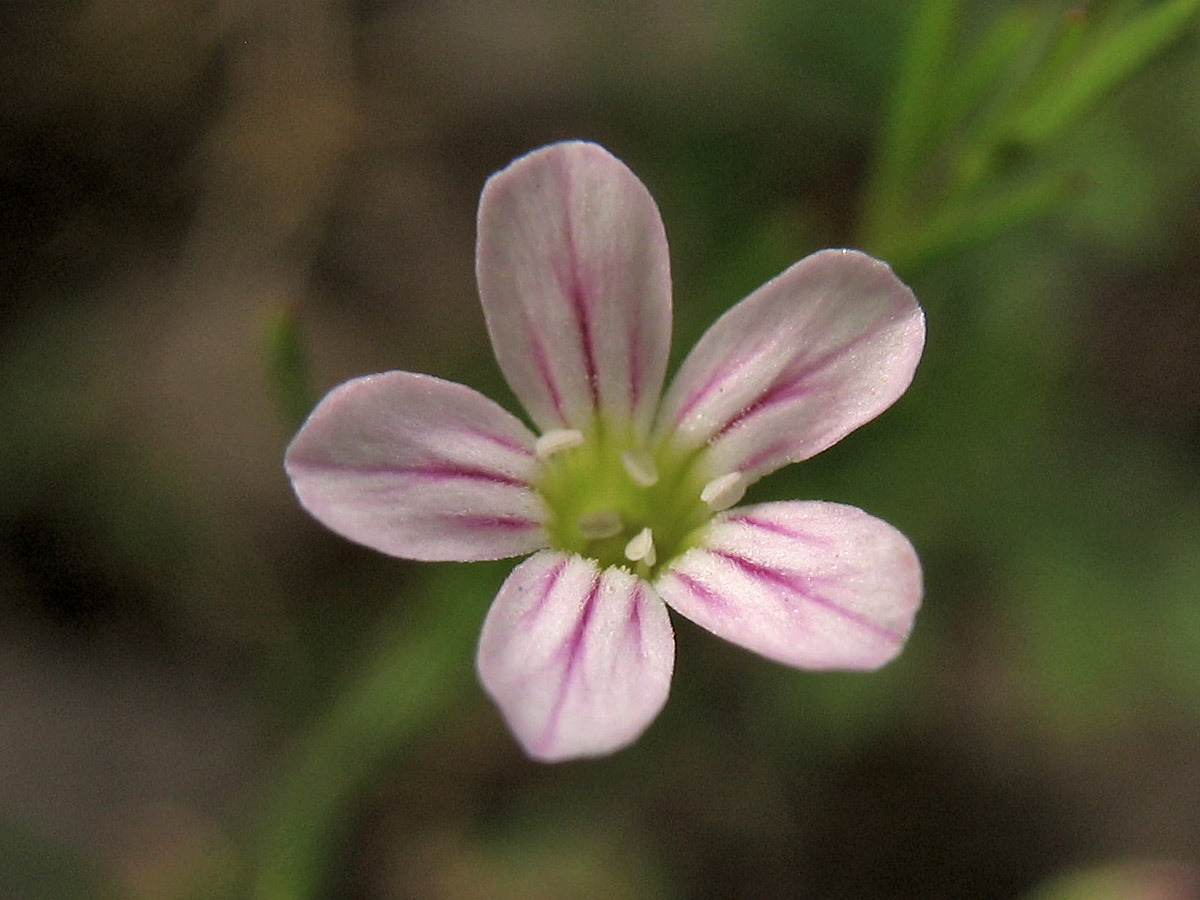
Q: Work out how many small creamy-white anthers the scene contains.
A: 5